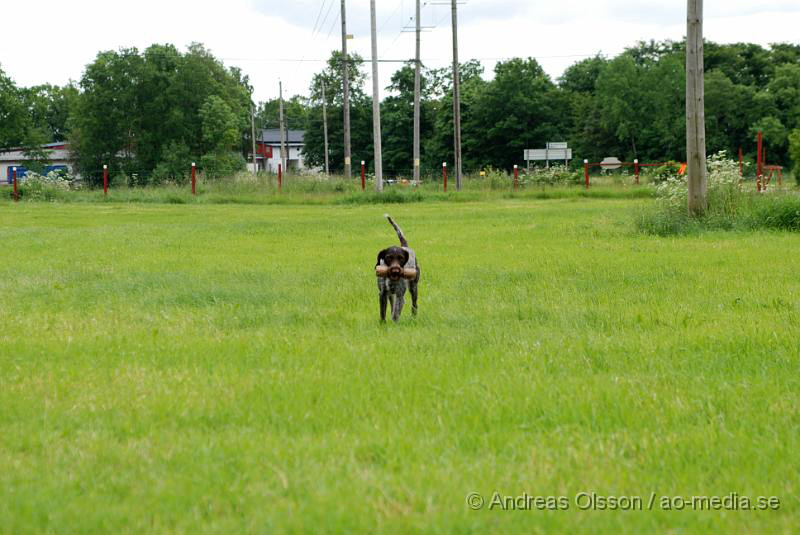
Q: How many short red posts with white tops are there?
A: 9